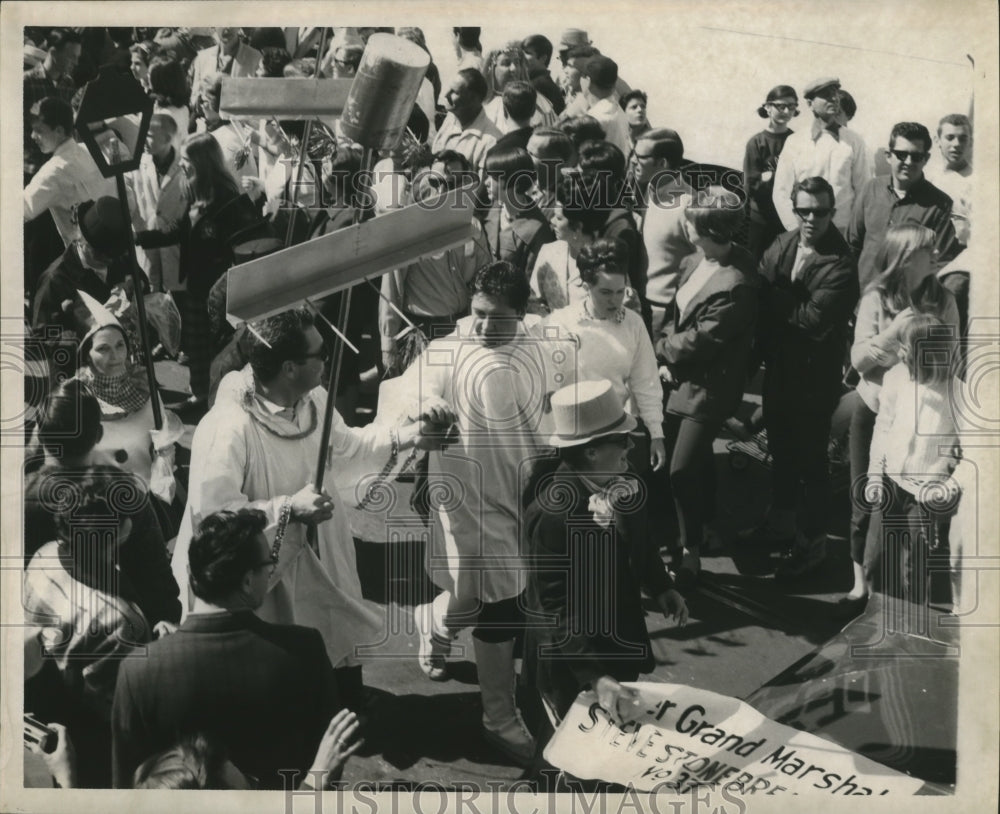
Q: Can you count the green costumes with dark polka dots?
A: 0